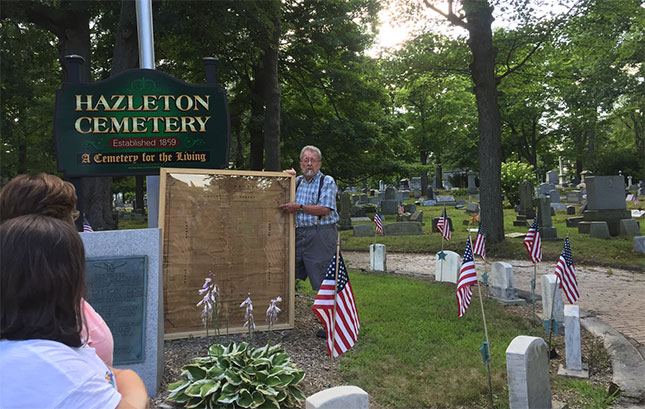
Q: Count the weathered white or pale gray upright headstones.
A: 7